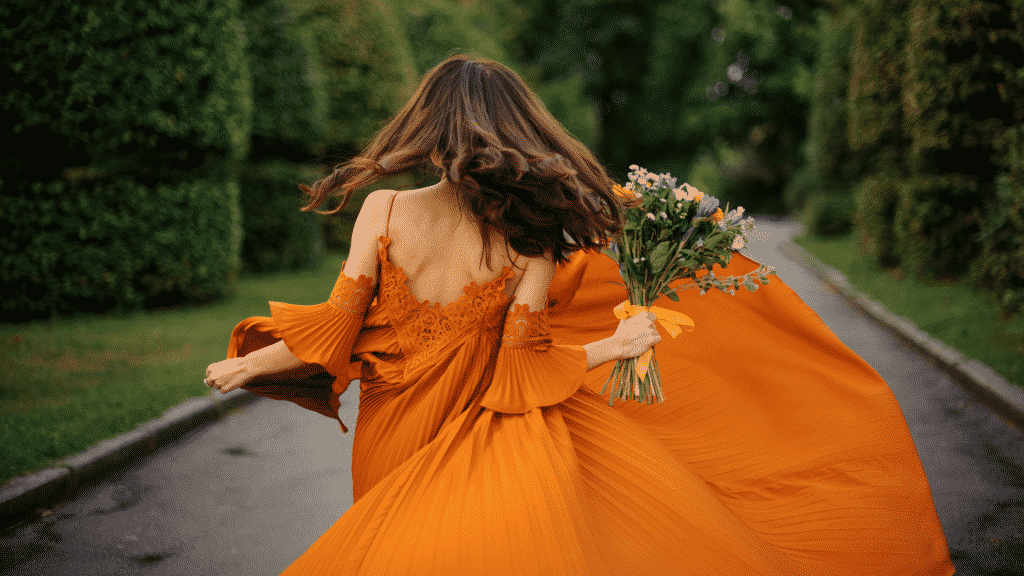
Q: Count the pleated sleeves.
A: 2